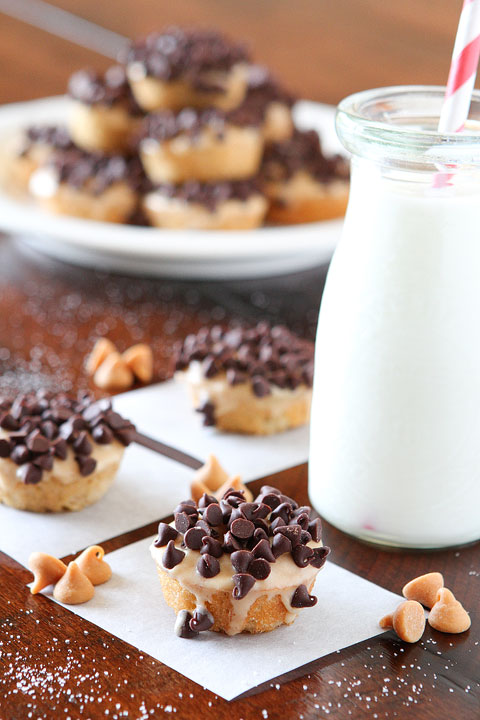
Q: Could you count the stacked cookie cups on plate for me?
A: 8